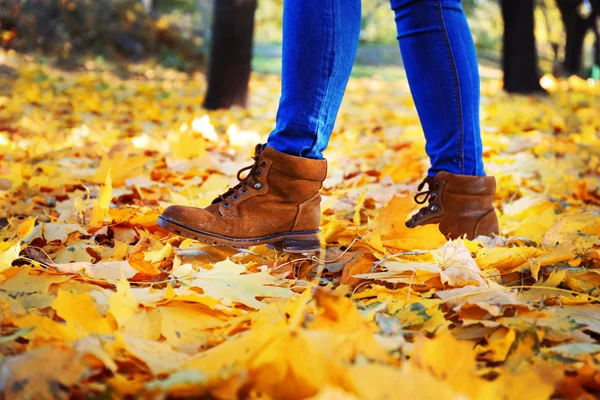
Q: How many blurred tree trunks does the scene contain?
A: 3